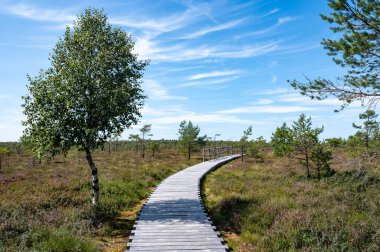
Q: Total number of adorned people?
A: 0